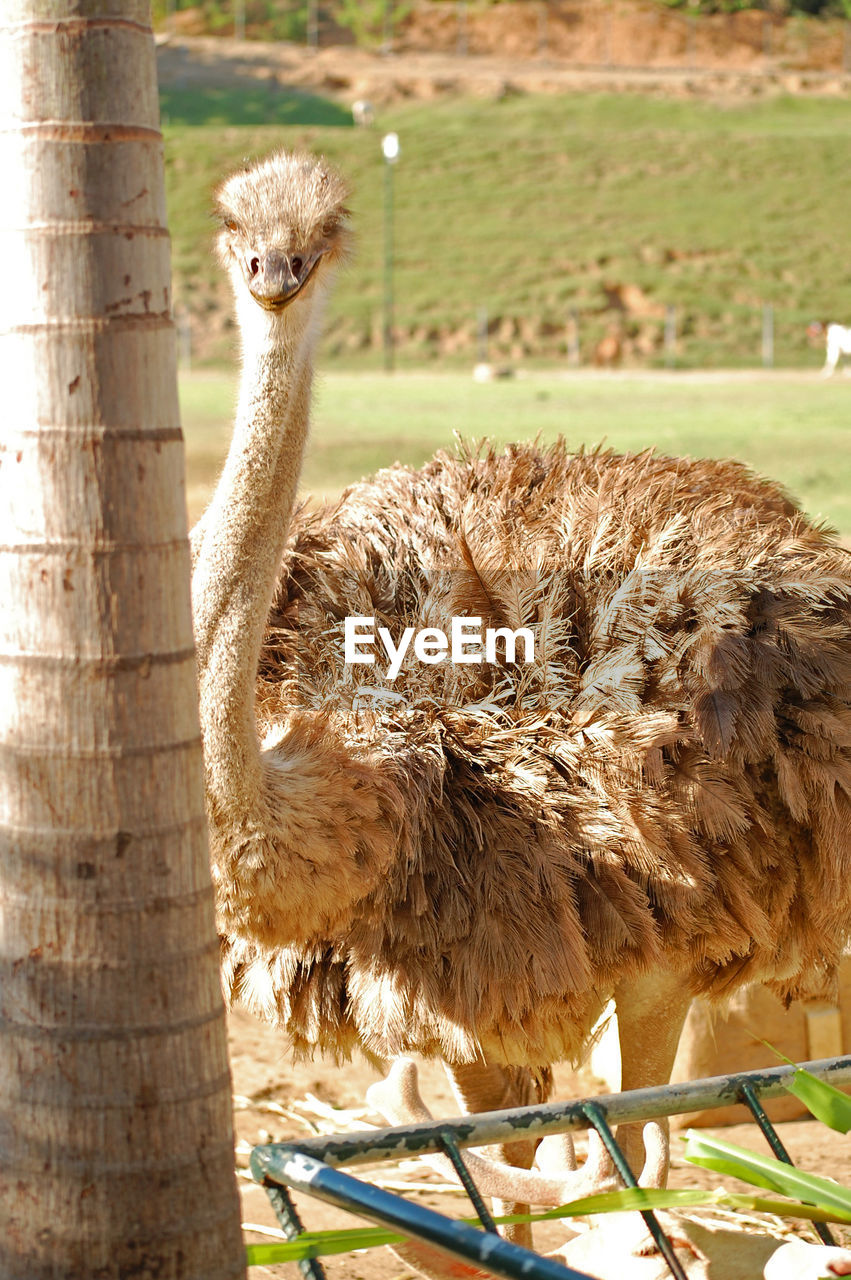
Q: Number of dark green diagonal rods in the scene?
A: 4